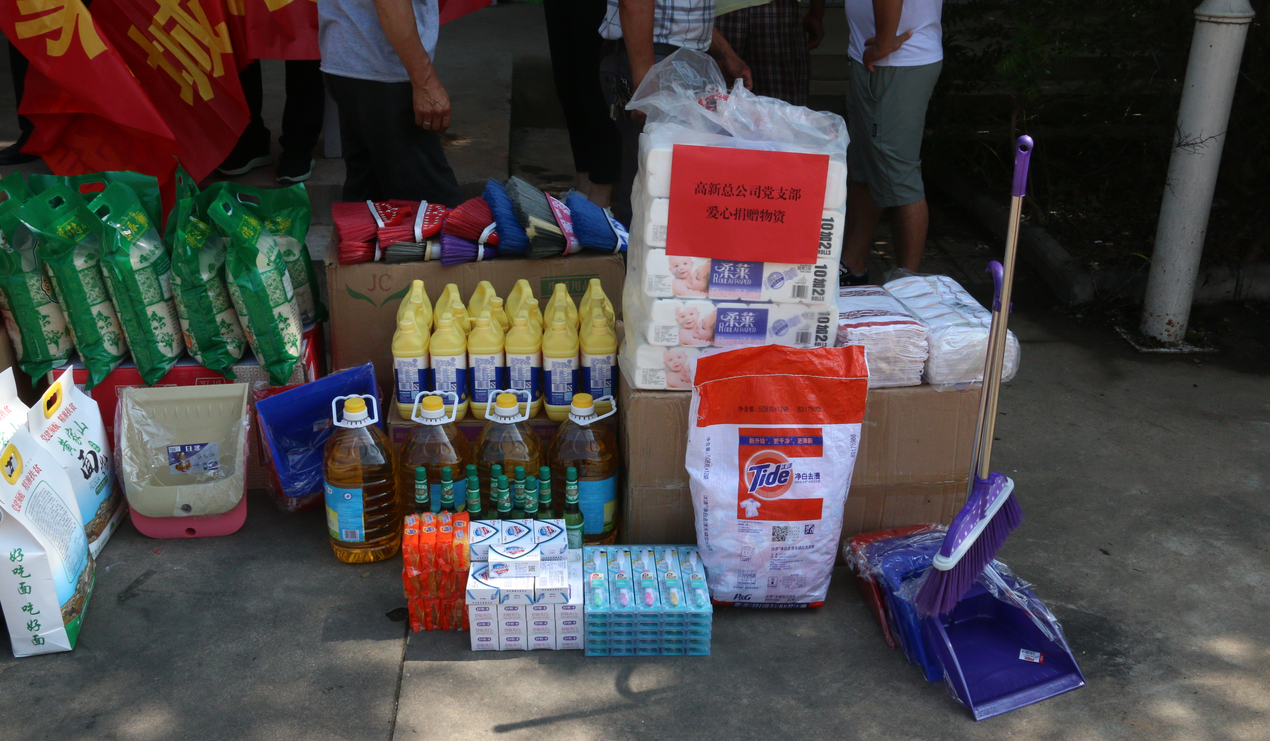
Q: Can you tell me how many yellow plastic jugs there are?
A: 12